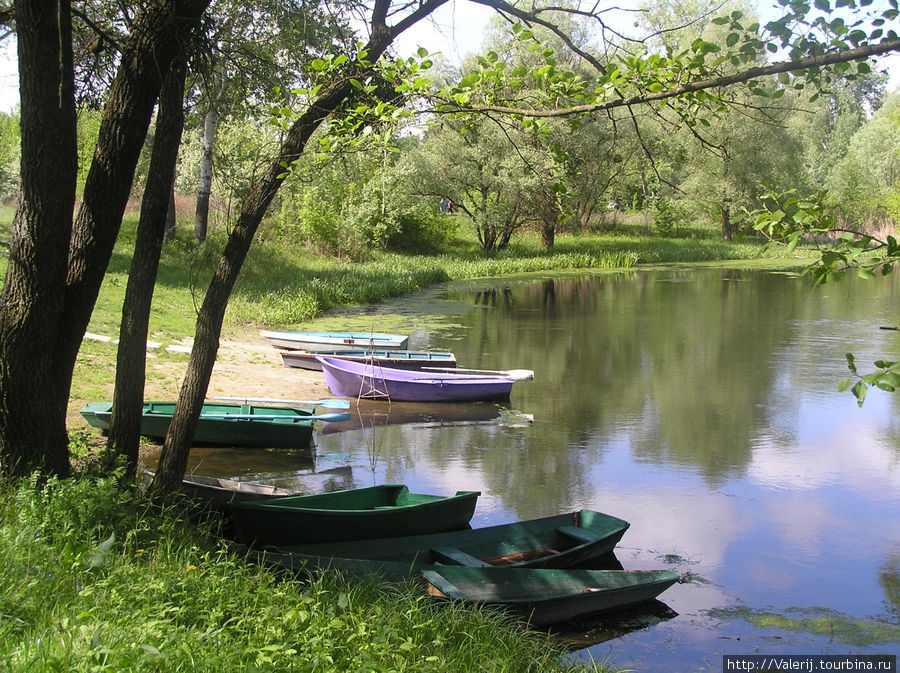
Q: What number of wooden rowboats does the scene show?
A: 8